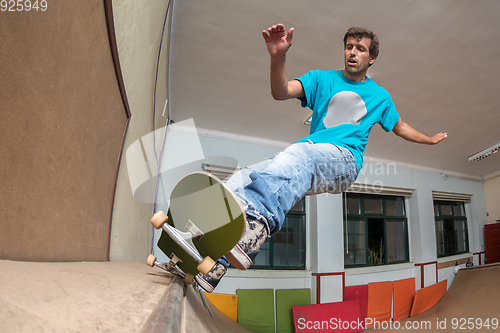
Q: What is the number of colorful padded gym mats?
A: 8